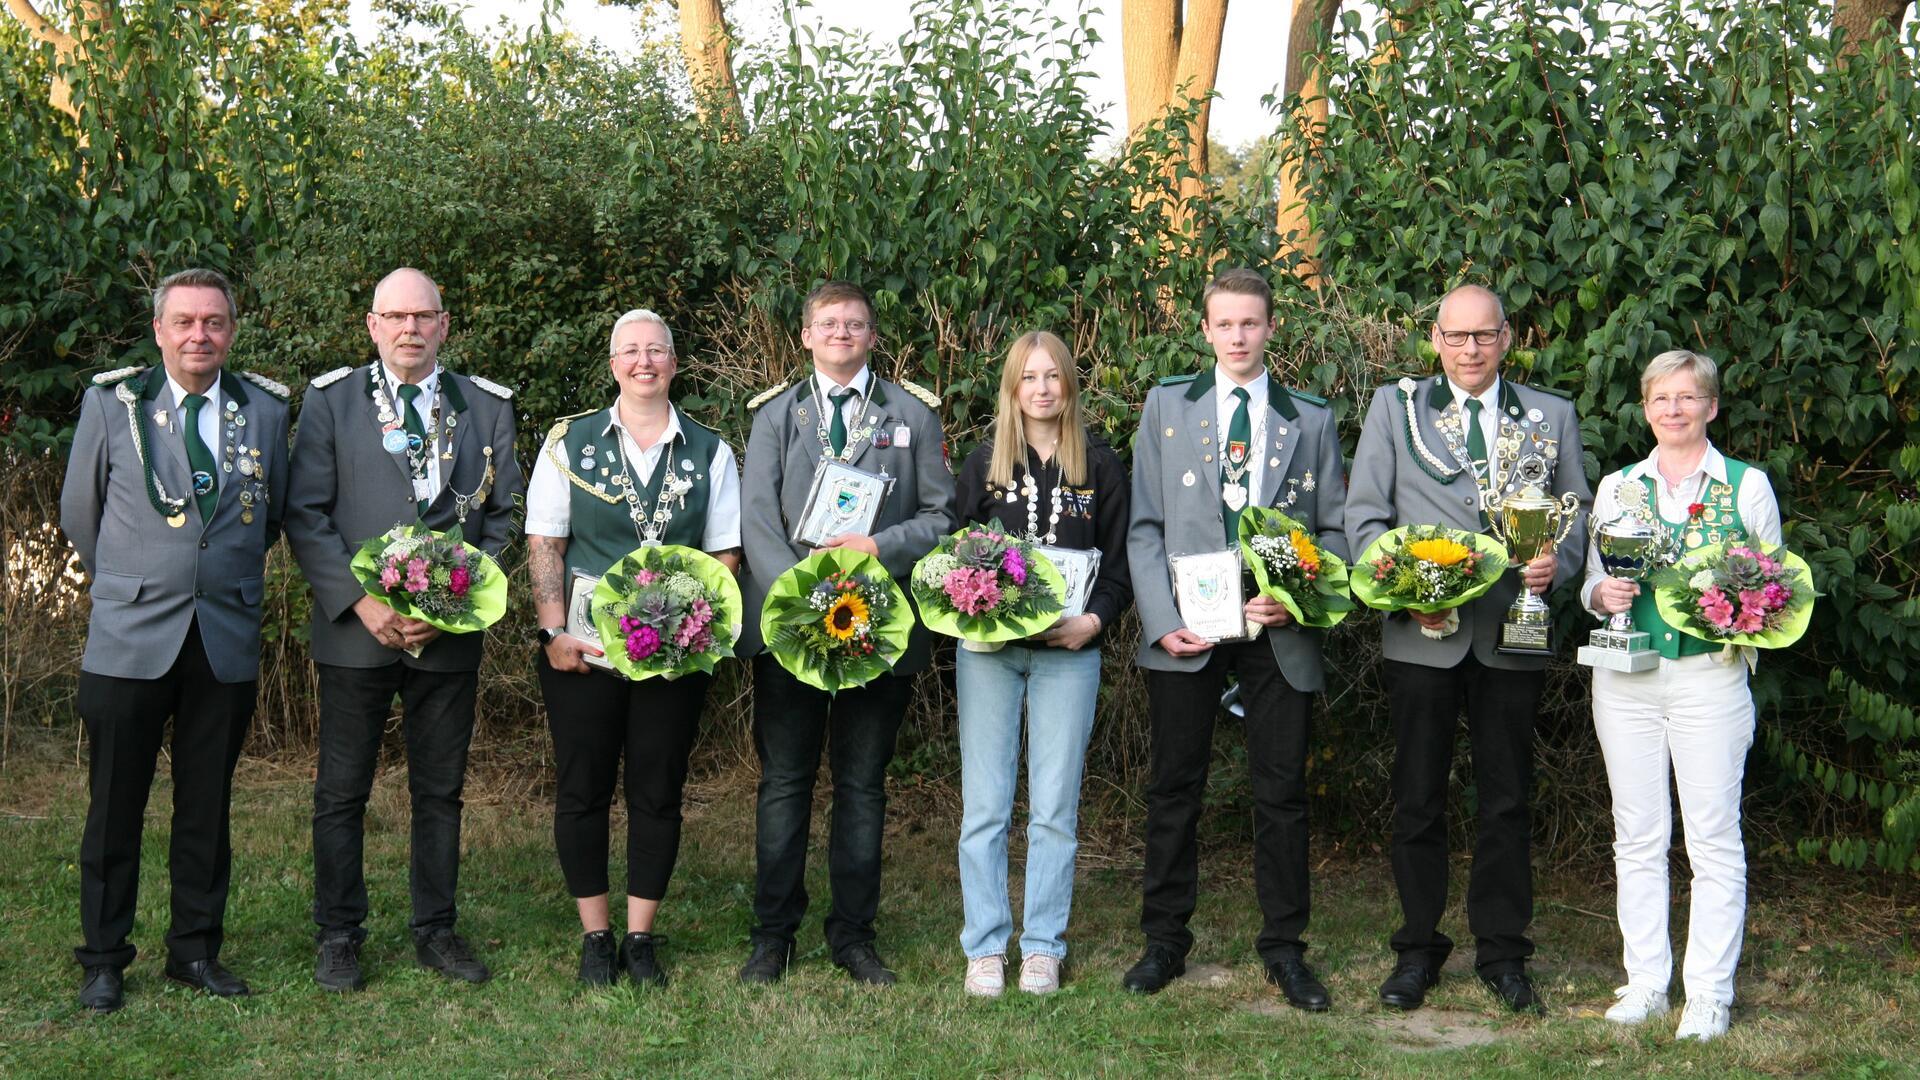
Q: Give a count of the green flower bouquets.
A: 7